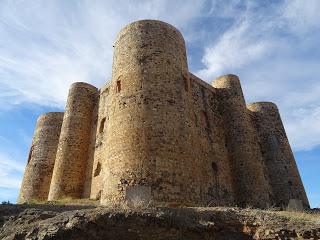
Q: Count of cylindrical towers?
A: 5